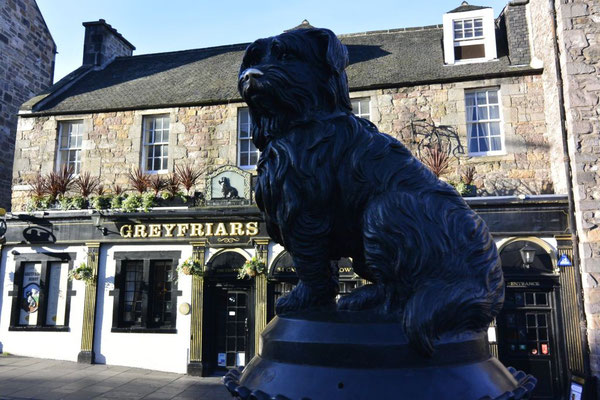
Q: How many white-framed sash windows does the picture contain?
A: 6